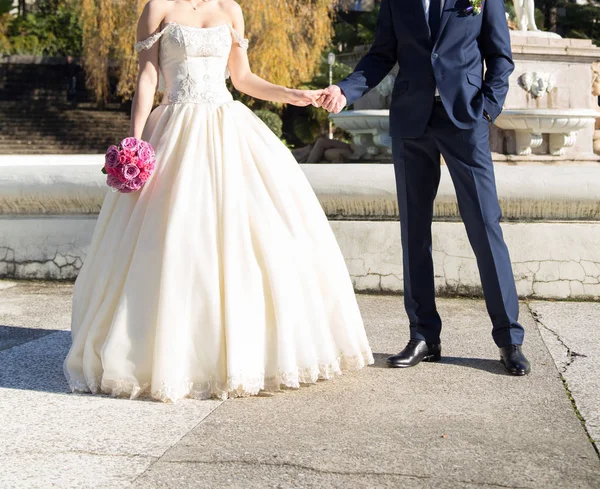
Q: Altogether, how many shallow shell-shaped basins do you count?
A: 2